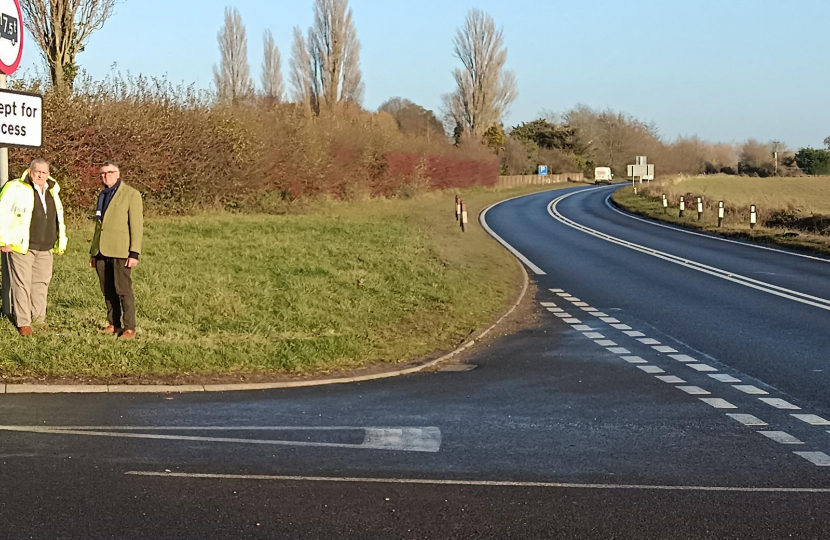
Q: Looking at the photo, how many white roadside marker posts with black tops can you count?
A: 5